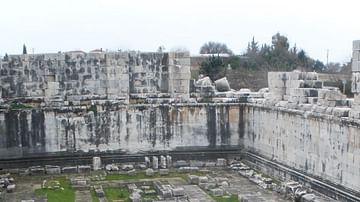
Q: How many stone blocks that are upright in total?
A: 5